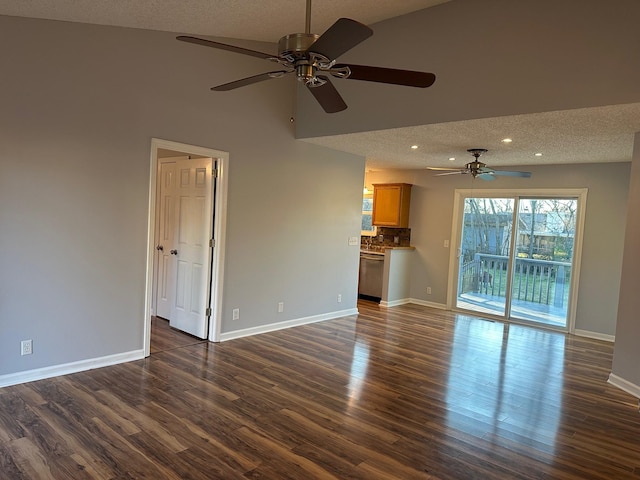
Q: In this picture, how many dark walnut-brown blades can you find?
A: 5